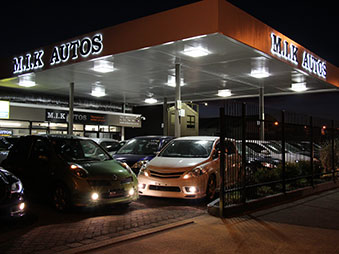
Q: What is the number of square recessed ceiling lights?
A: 9